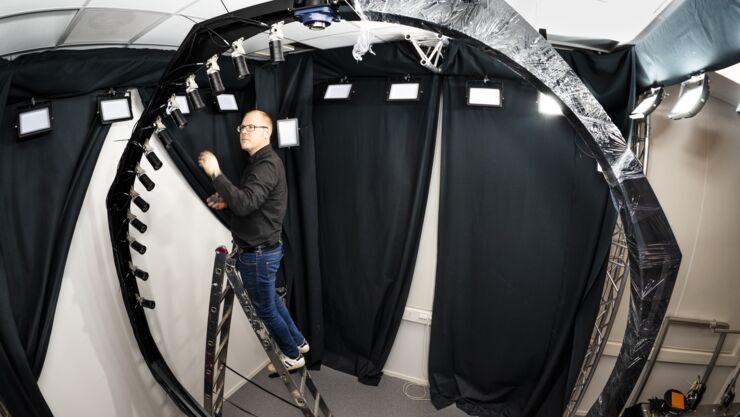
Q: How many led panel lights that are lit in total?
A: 11